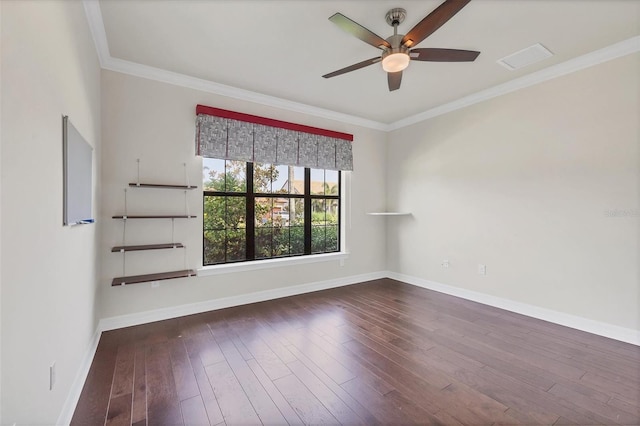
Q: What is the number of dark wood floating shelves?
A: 4